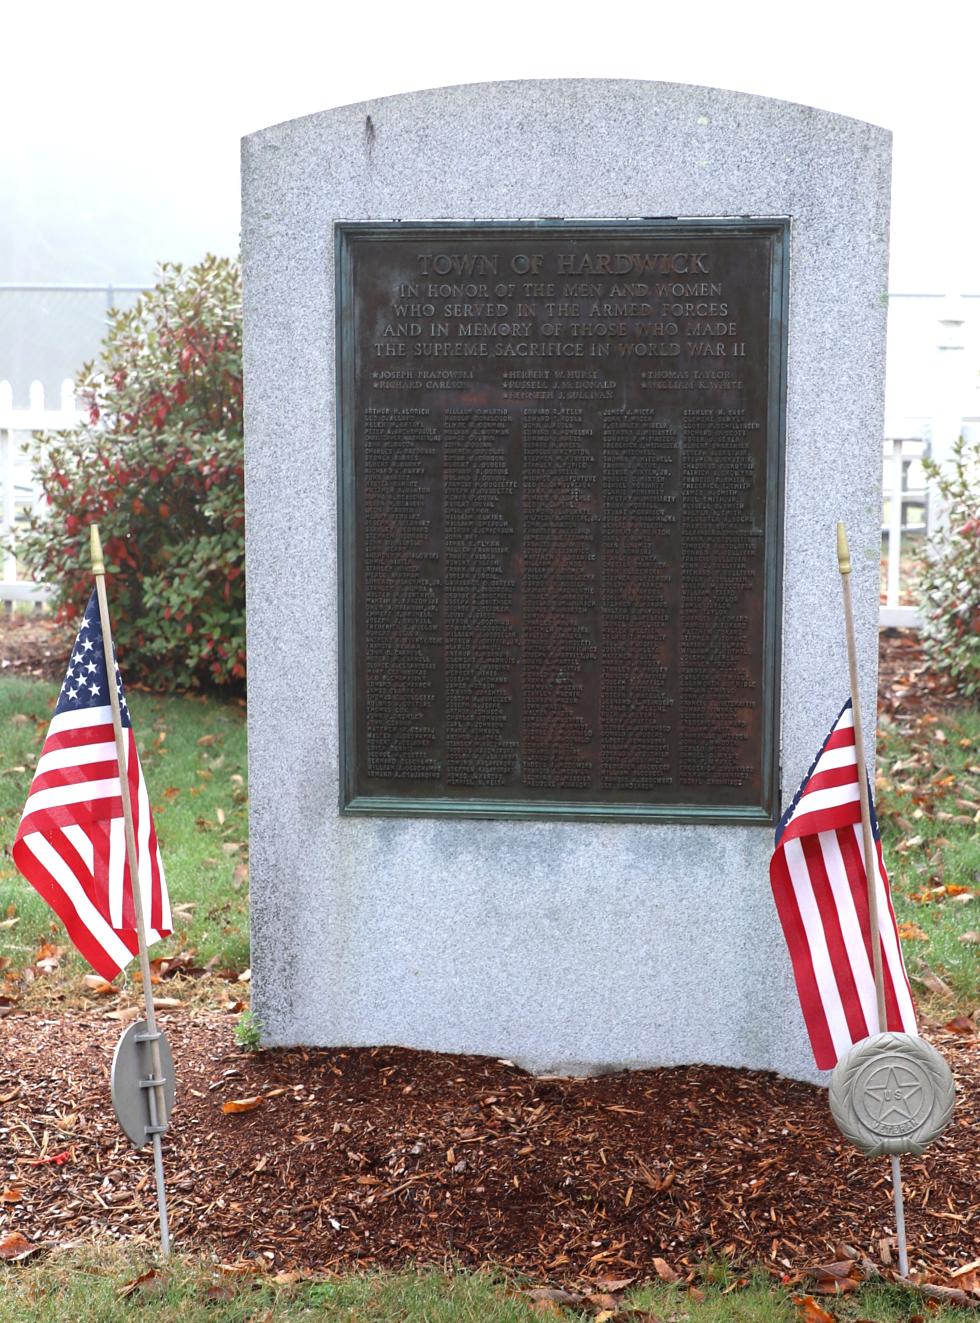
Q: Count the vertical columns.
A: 5